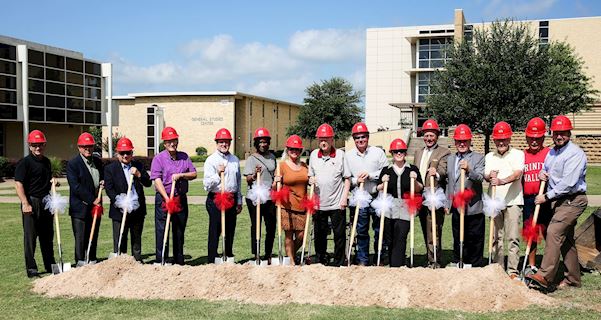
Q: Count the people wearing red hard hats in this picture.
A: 15